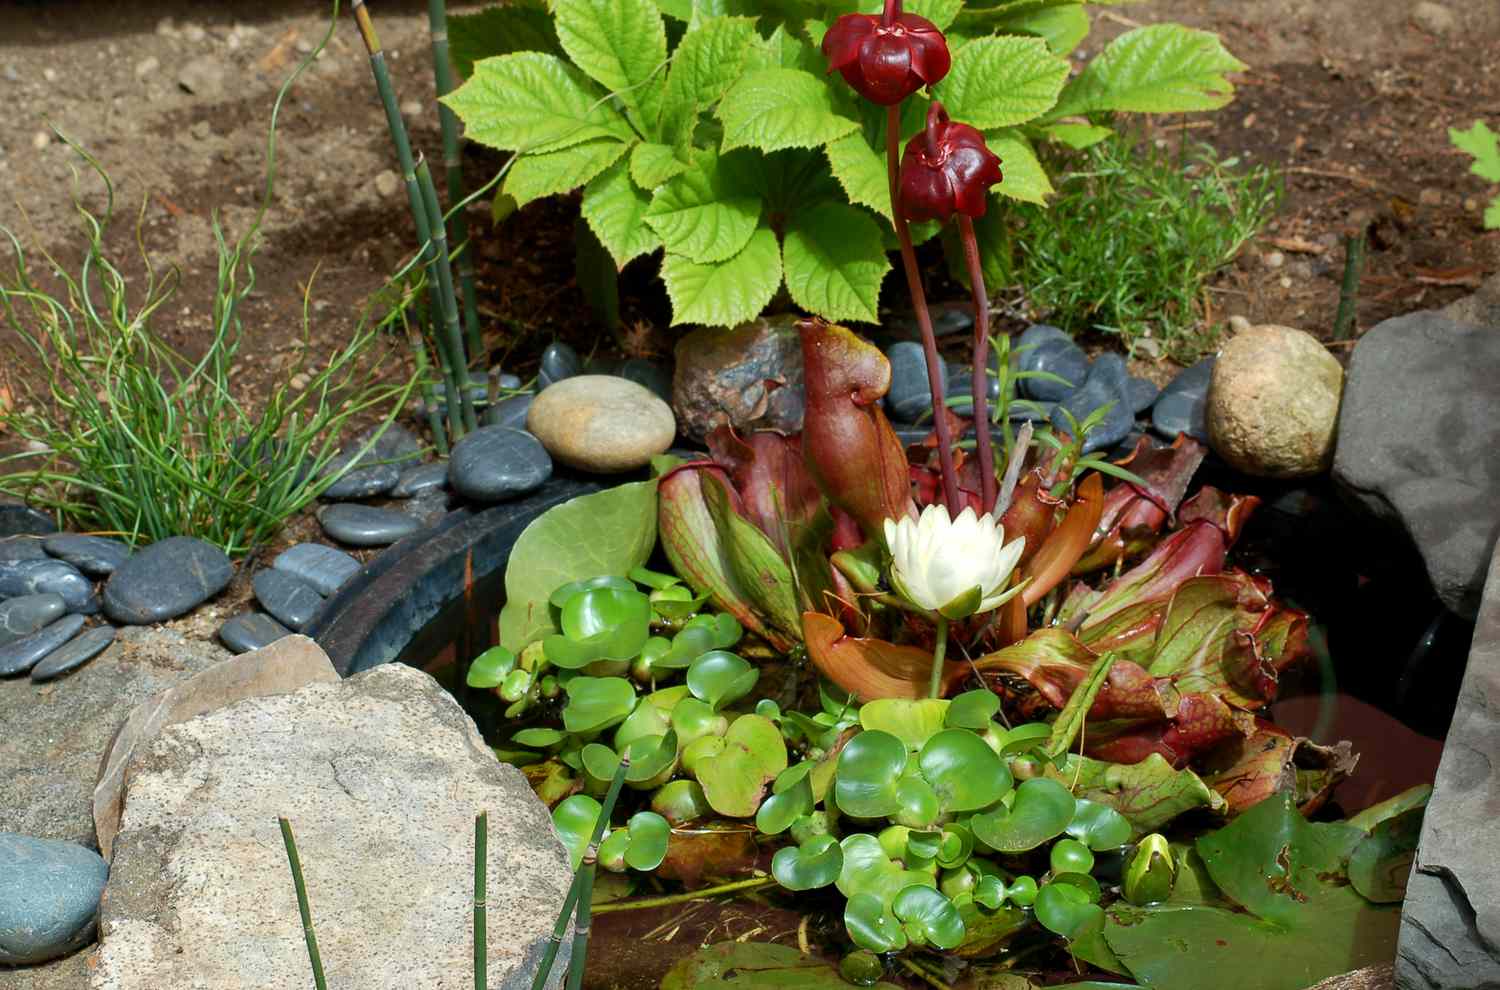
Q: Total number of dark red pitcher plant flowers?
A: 2